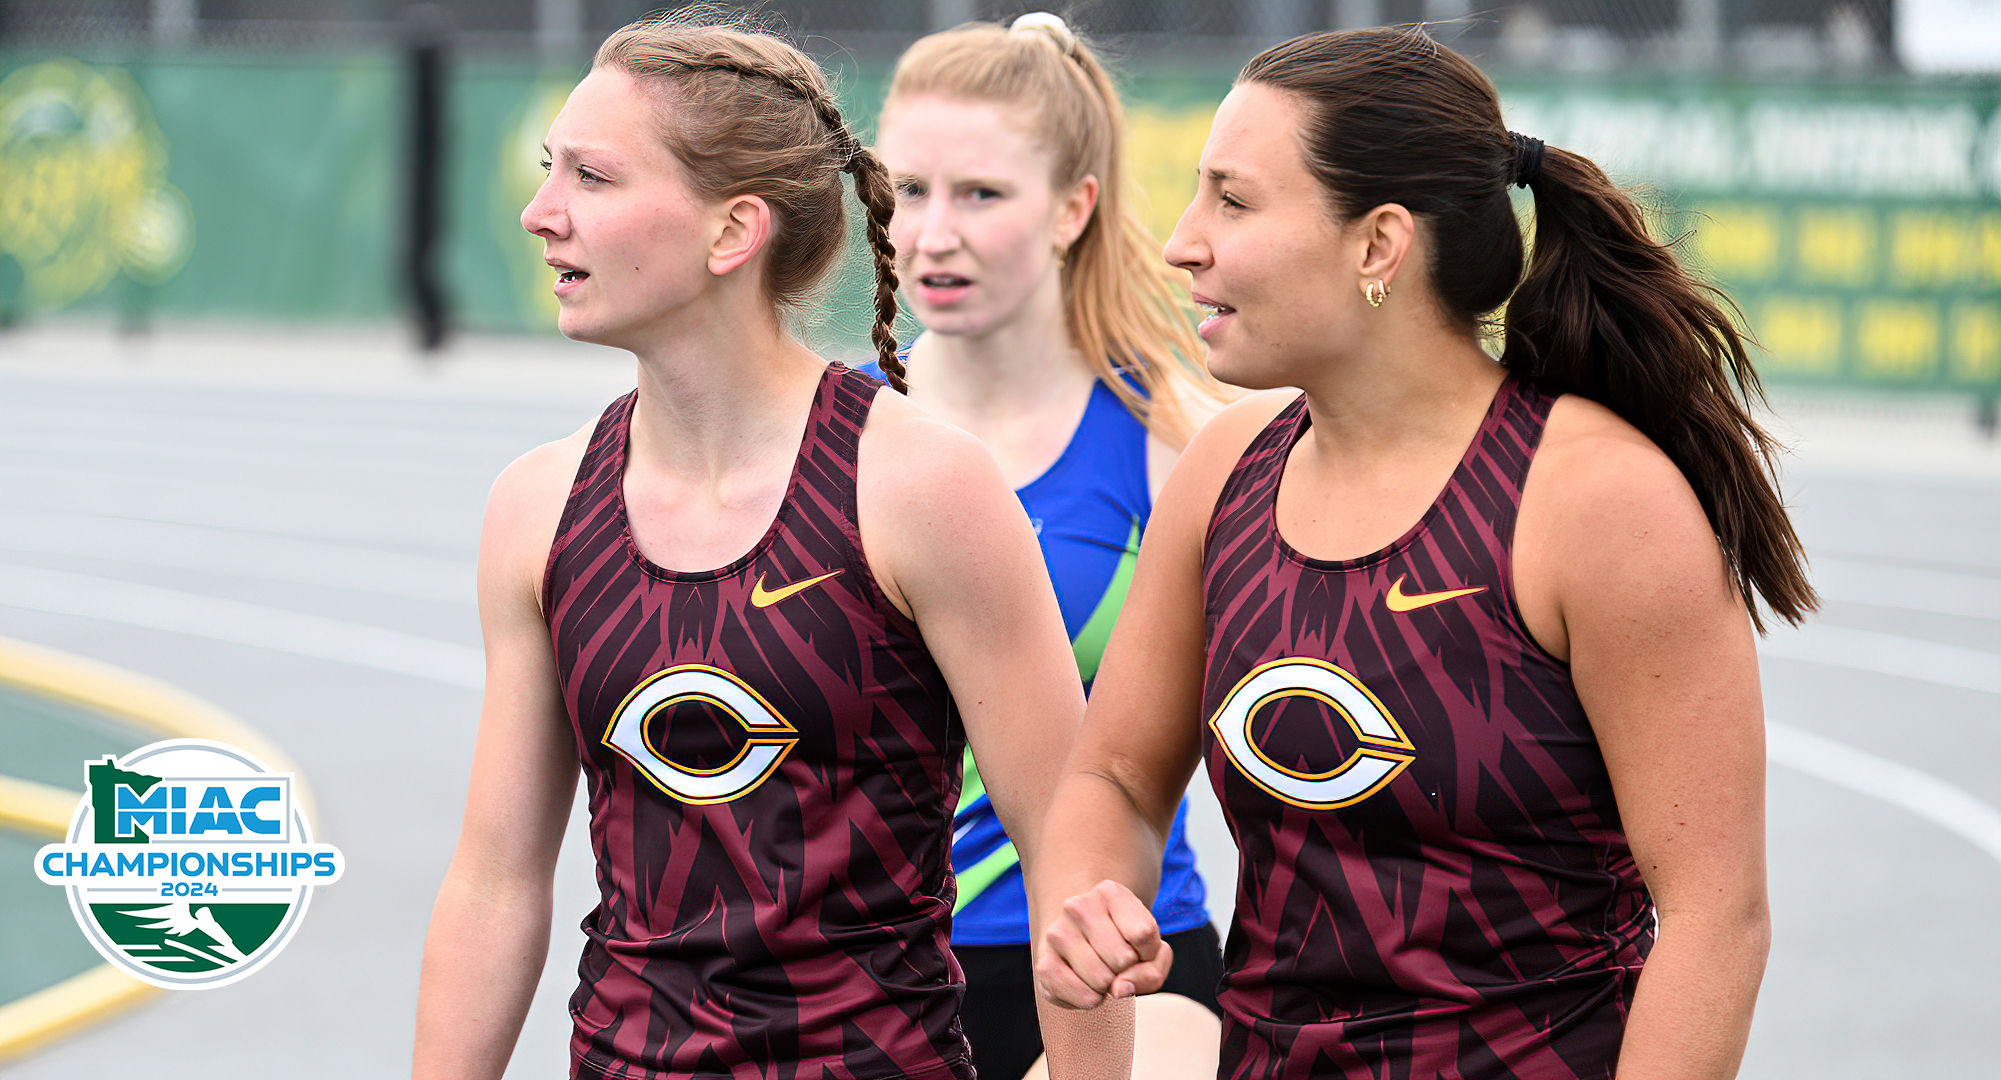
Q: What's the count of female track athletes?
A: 3